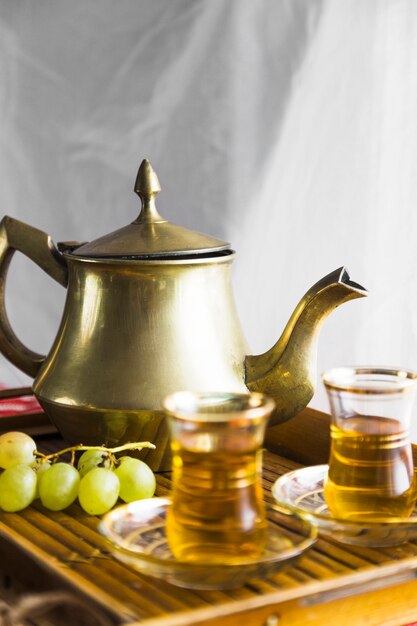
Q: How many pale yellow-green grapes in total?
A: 7